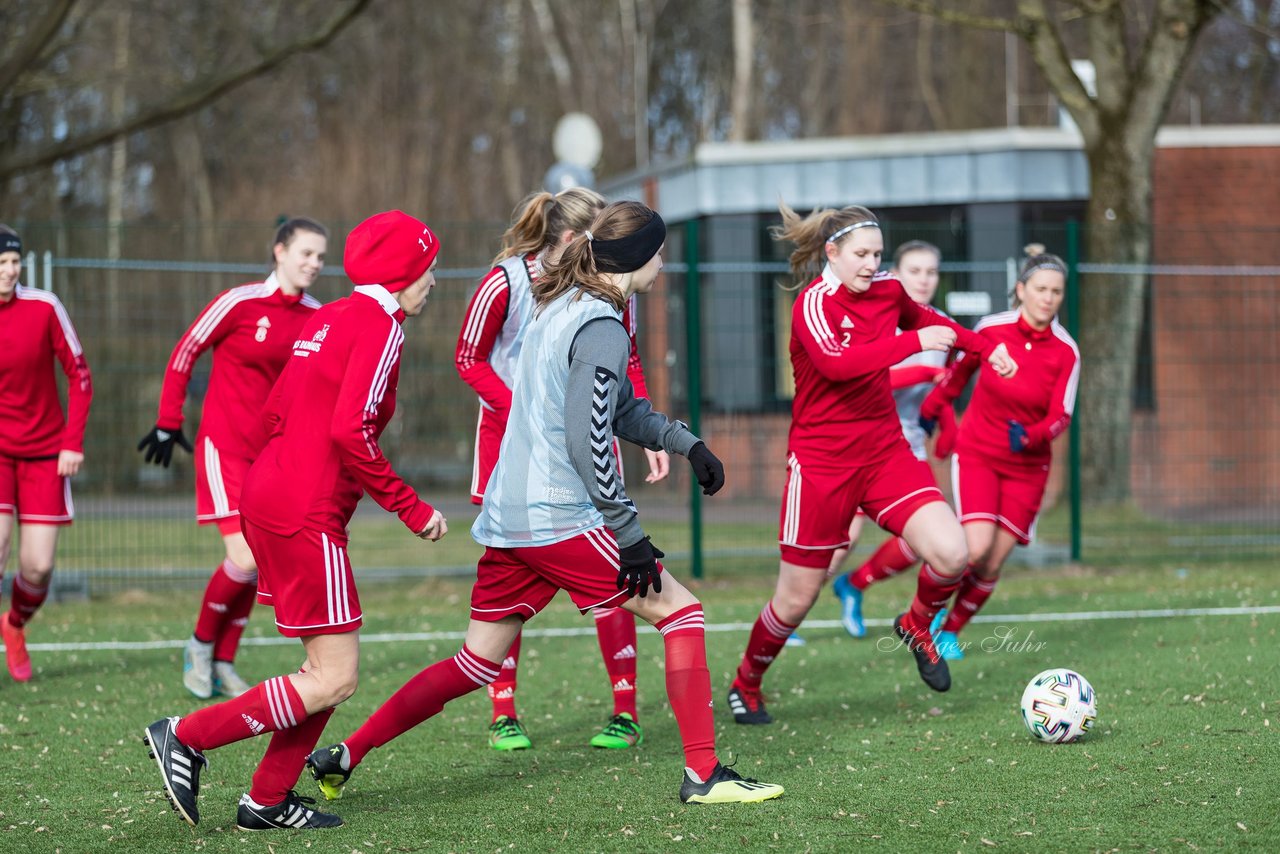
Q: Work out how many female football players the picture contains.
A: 8